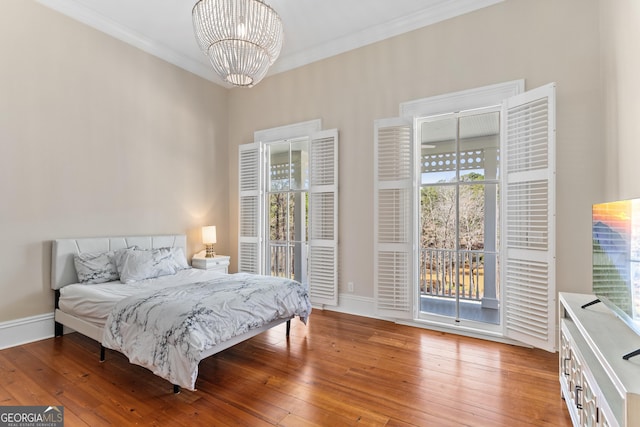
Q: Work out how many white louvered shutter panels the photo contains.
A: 4